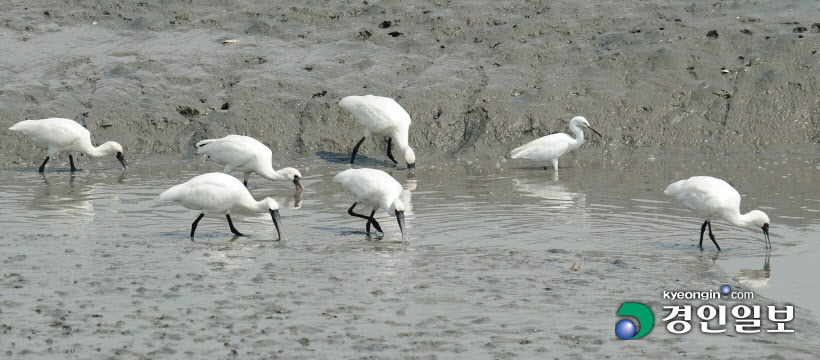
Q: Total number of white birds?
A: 7